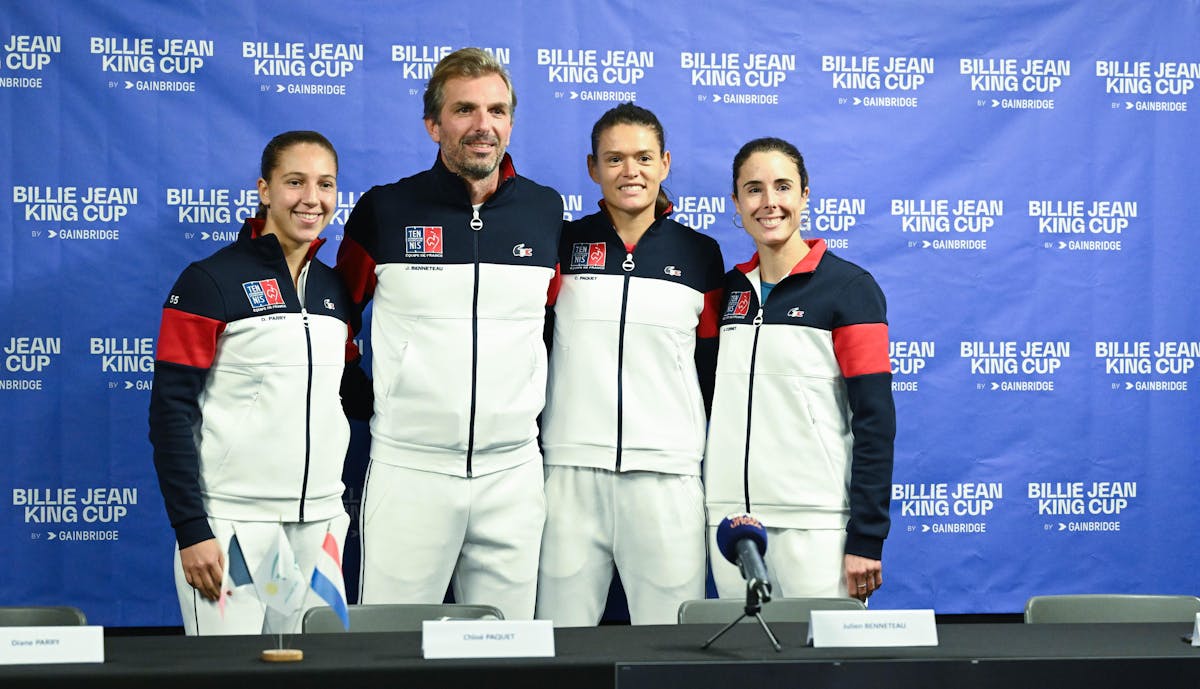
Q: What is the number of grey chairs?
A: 4